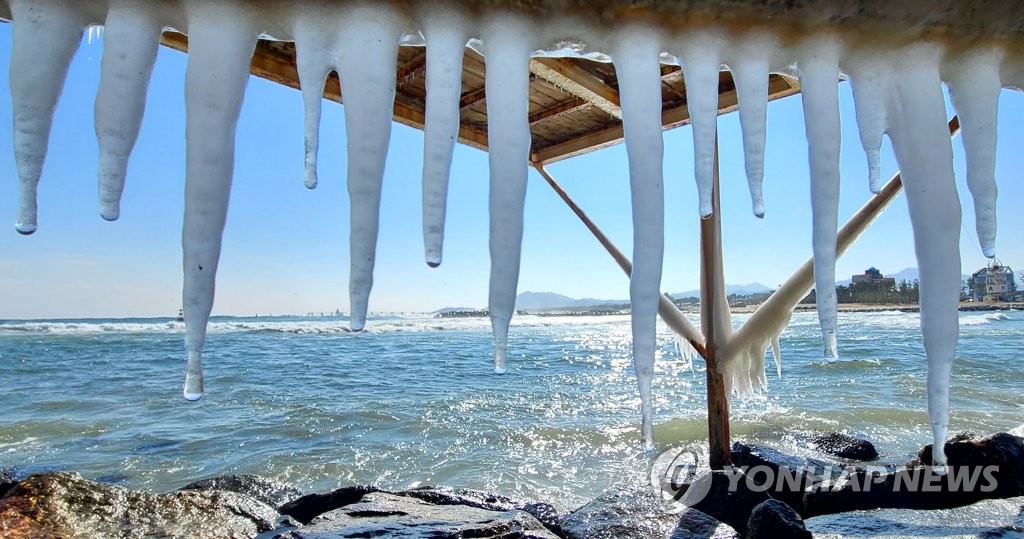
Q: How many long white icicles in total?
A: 14